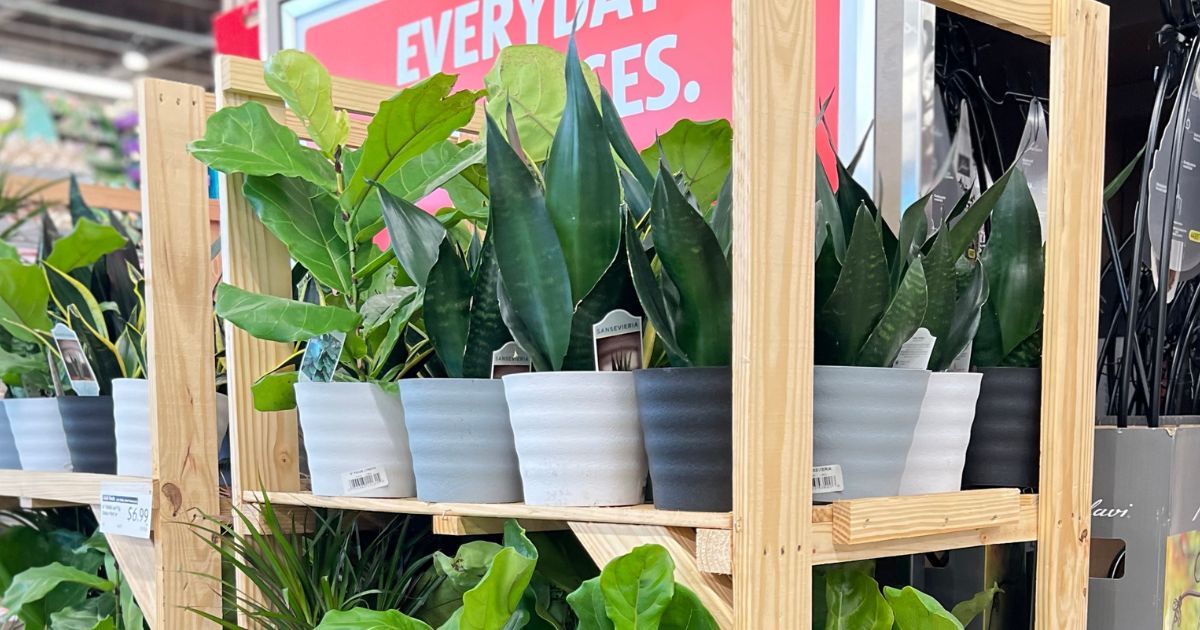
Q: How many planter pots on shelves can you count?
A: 11